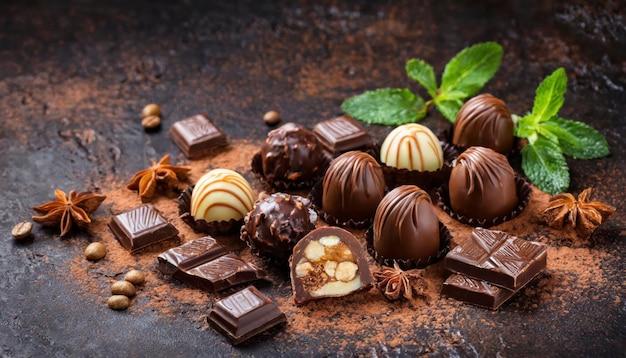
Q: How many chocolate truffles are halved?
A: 1